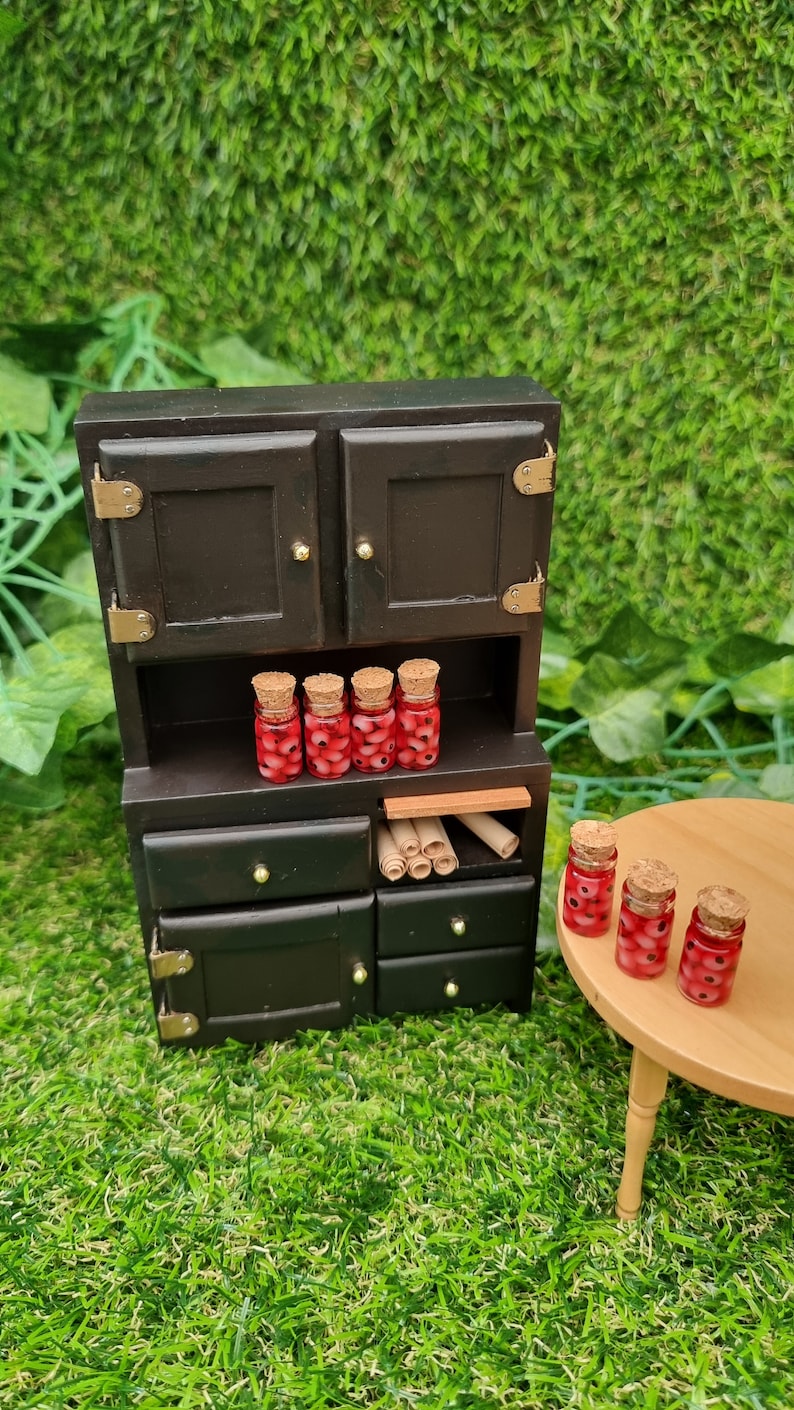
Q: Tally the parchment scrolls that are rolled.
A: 6